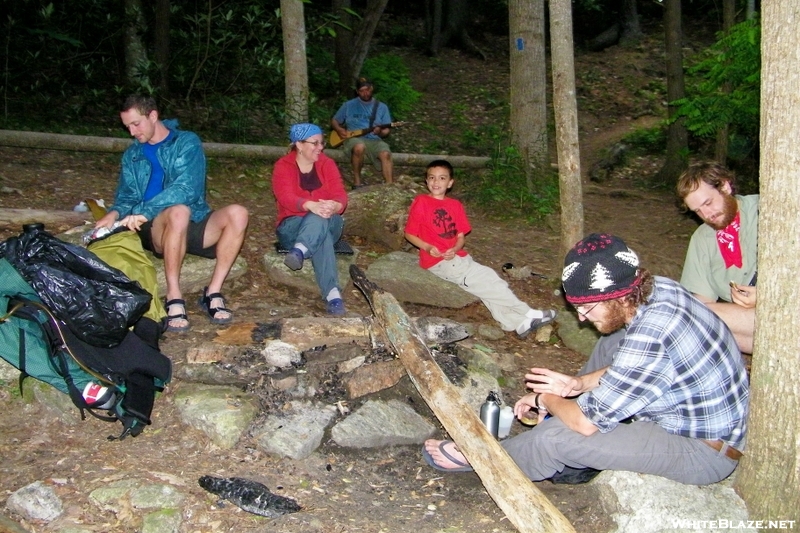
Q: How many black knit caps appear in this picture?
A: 1